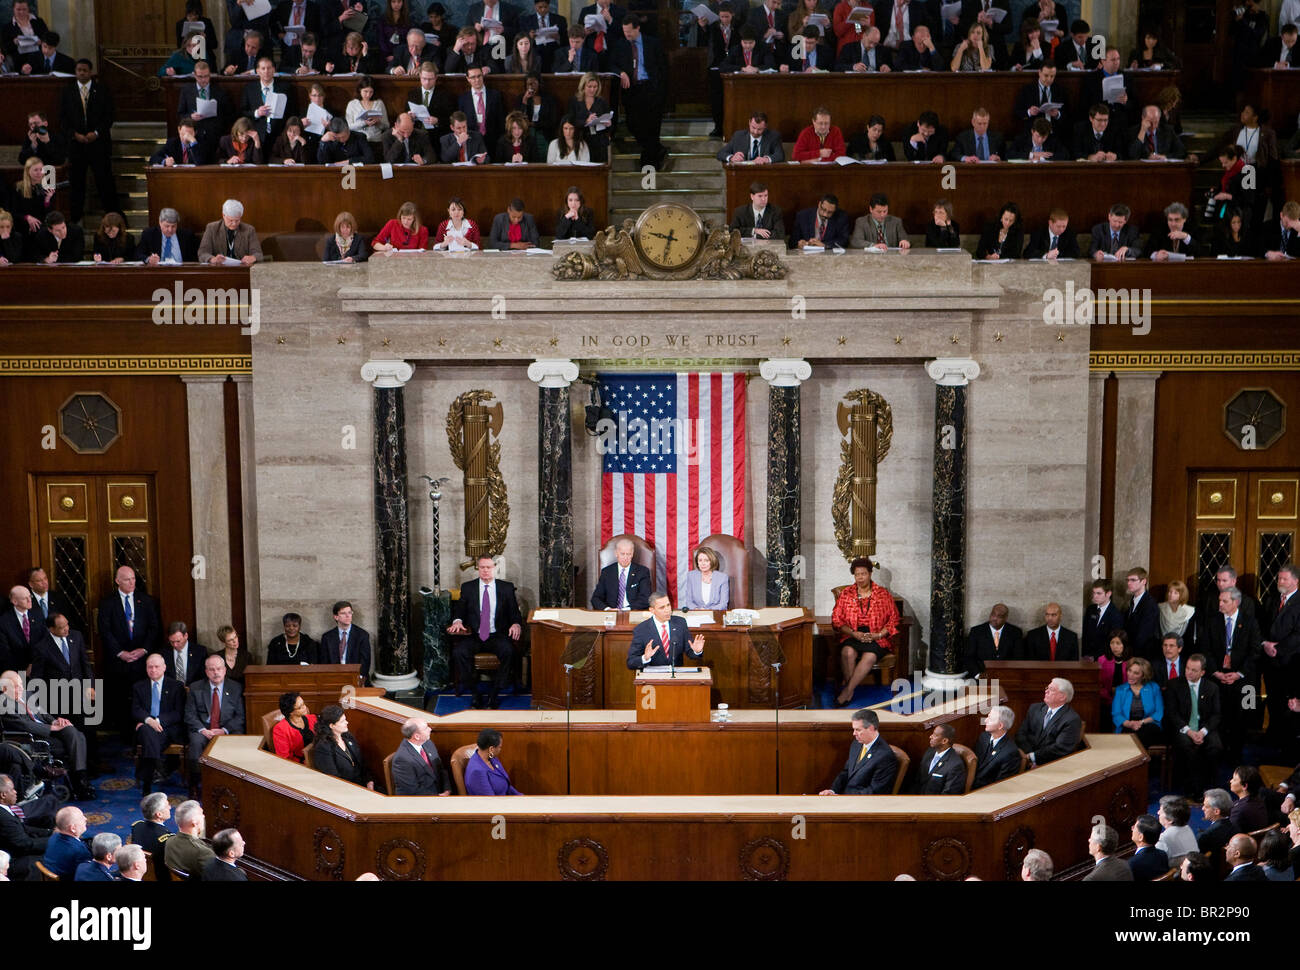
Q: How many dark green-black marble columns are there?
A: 4